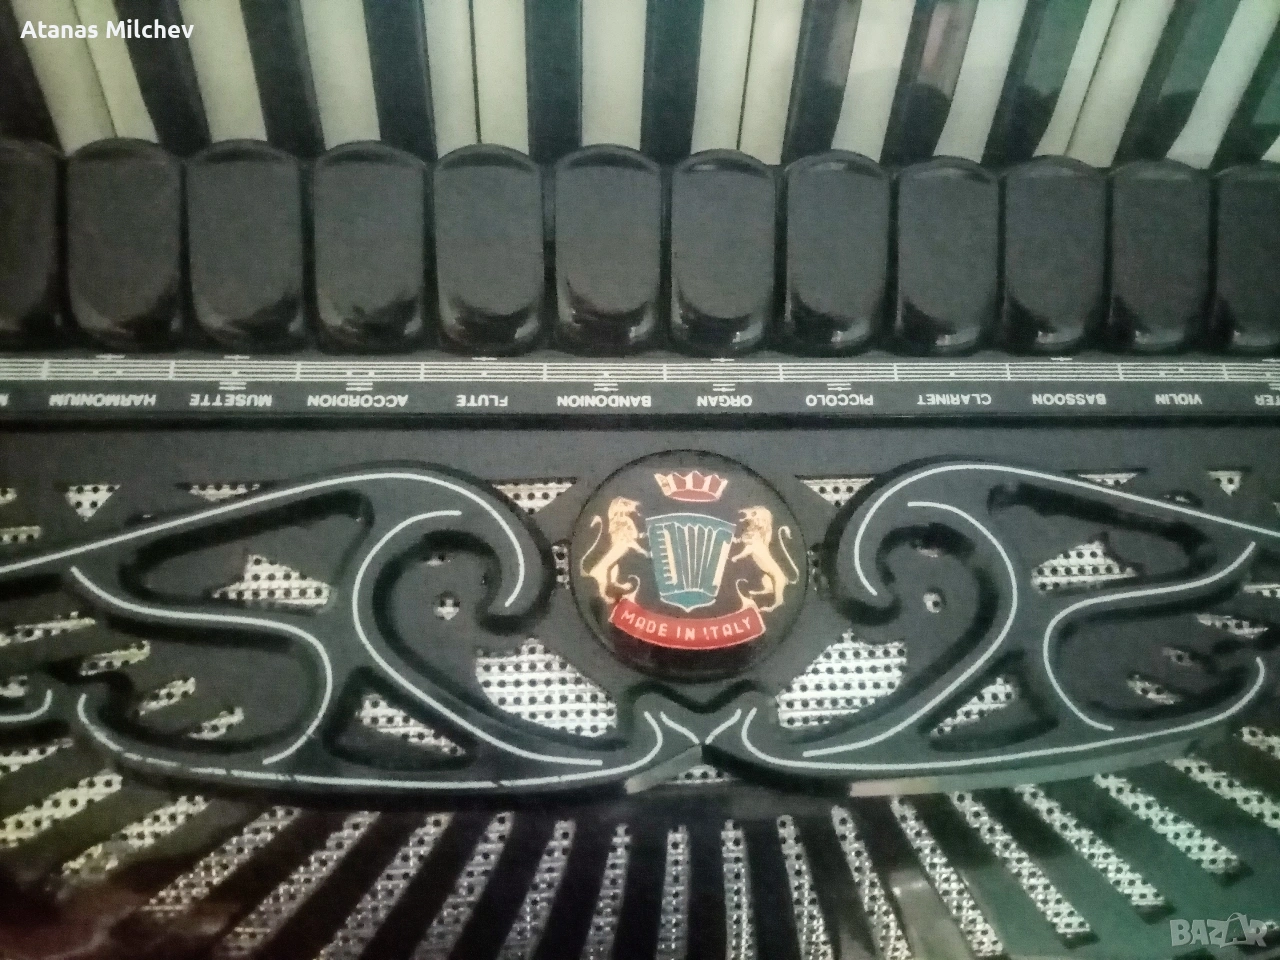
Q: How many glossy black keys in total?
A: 12